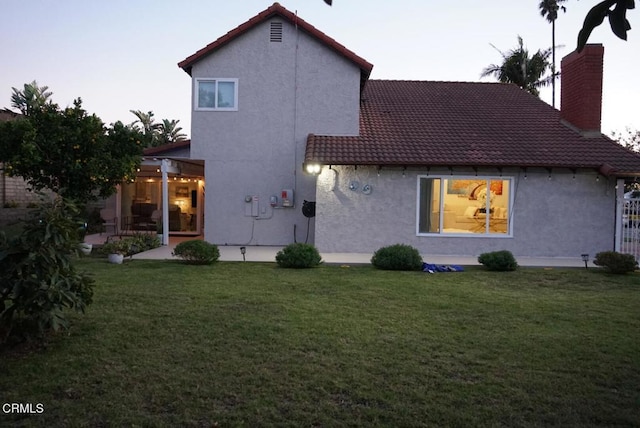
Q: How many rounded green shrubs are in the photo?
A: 5